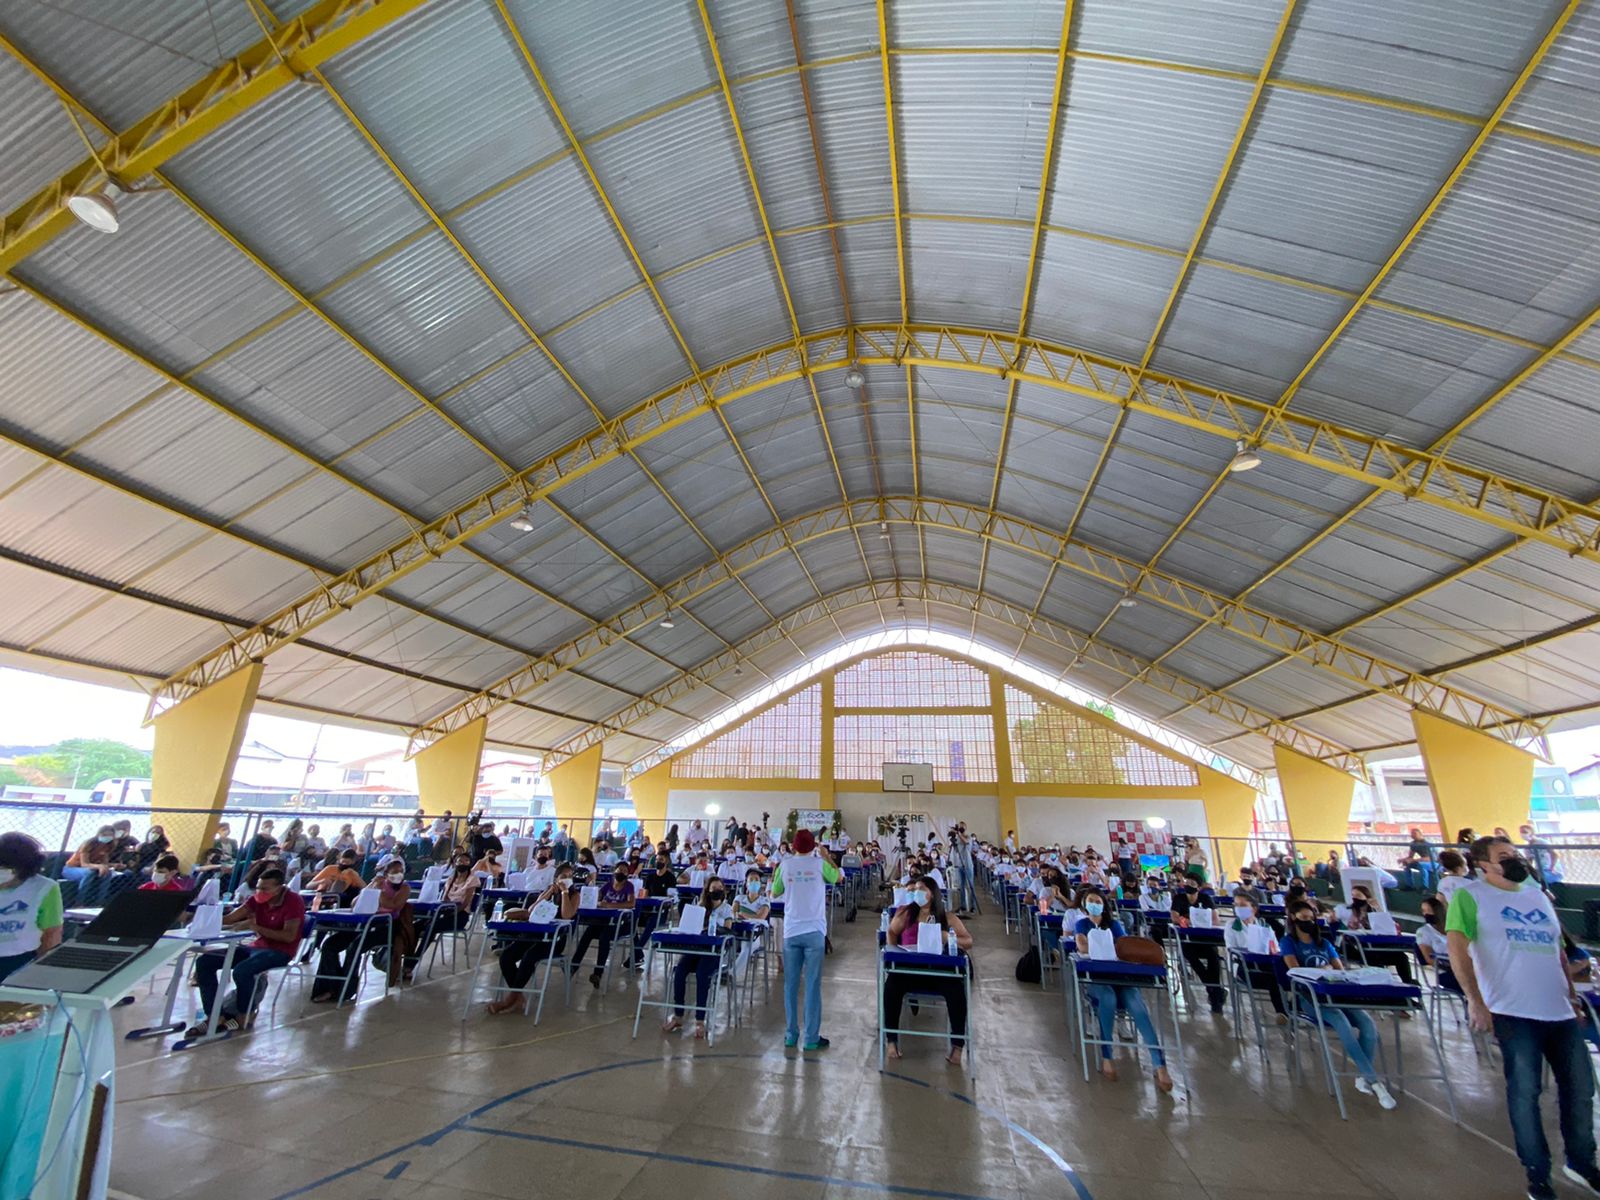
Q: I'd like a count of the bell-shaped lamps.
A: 10